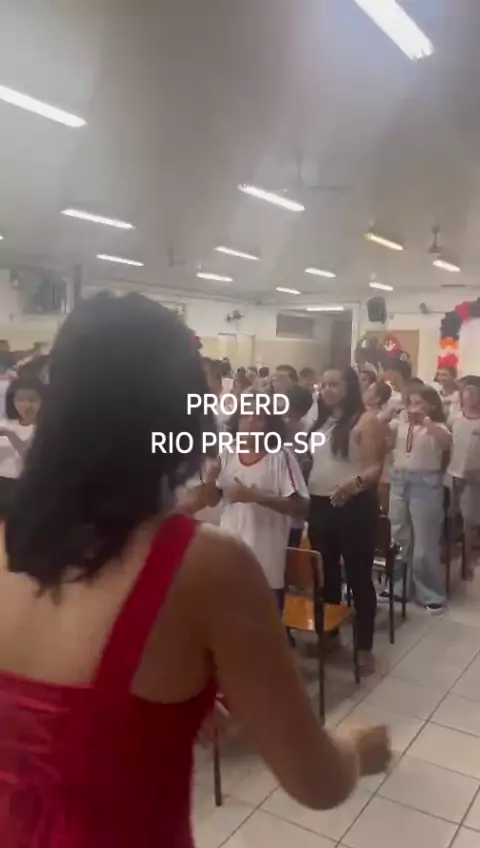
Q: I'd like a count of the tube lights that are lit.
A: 14